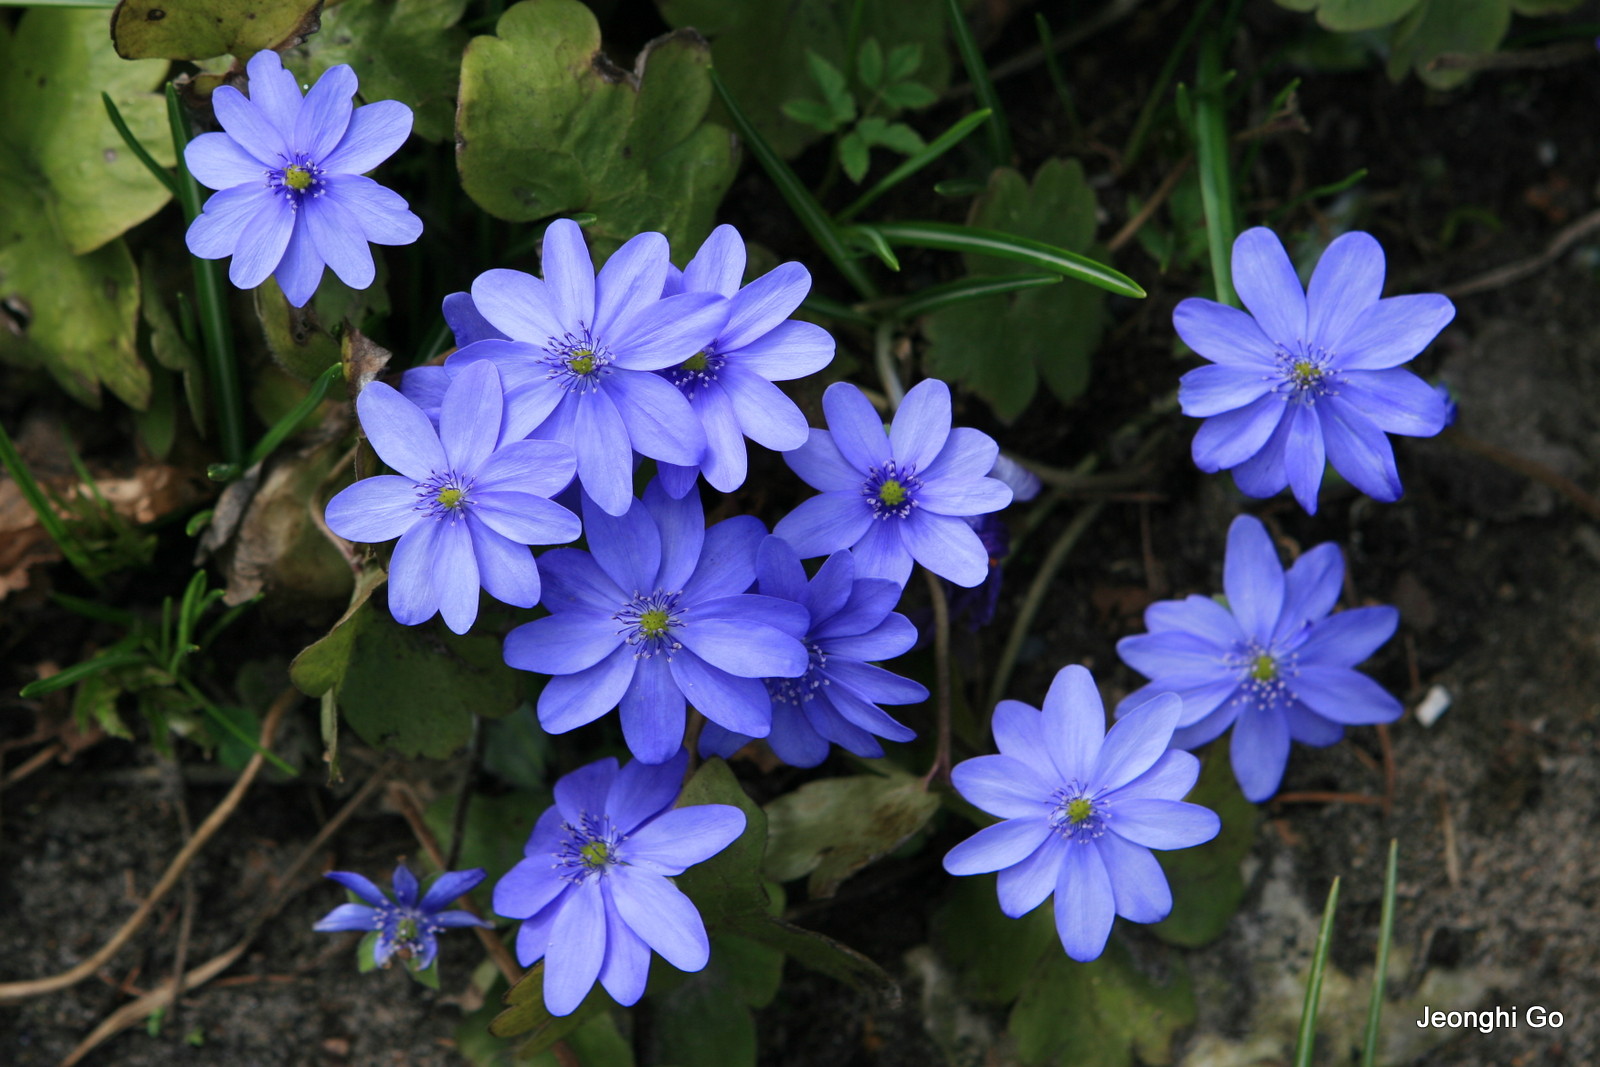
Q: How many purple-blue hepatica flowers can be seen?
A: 12